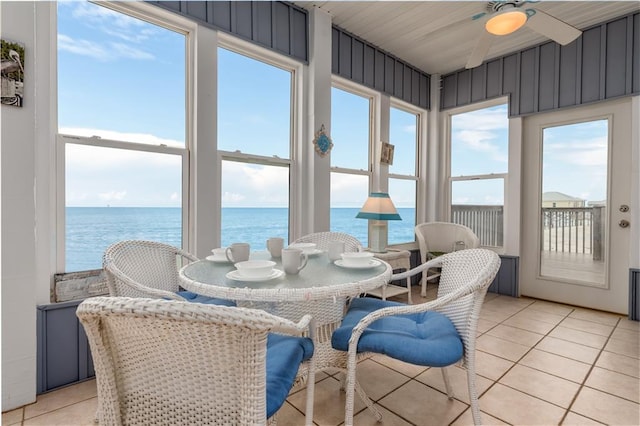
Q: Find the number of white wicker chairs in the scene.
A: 5